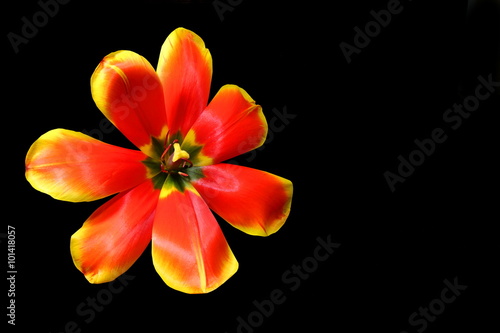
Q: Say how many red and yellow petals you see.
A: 7